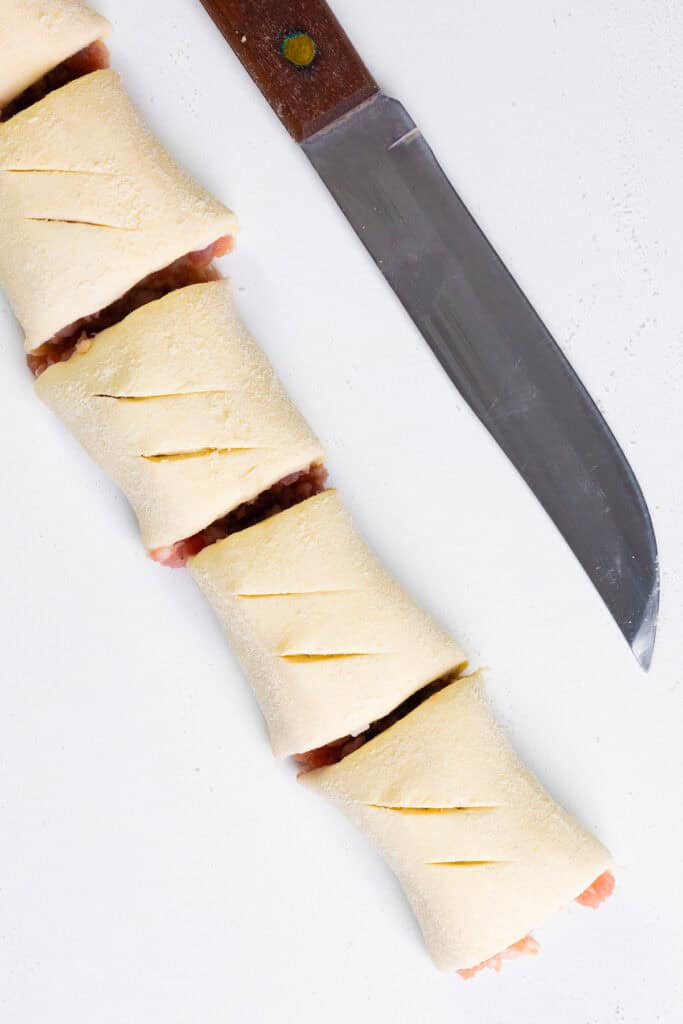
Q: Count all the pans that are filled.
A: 0